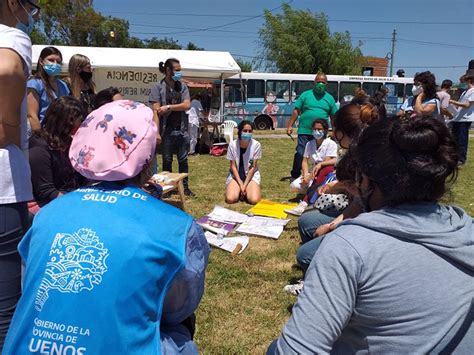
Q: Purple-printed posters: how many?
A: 1